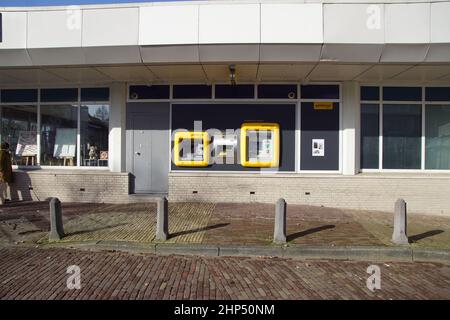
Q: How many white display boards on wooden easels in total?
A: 2